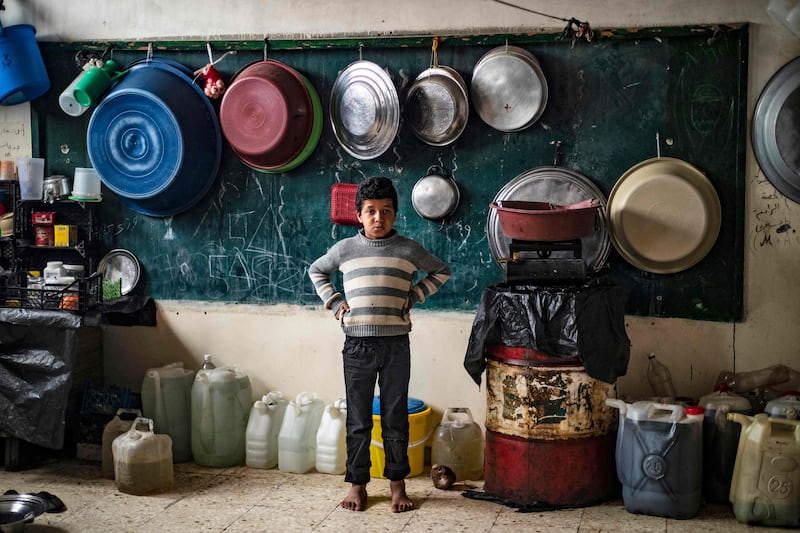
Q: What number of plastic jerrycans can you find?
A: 12